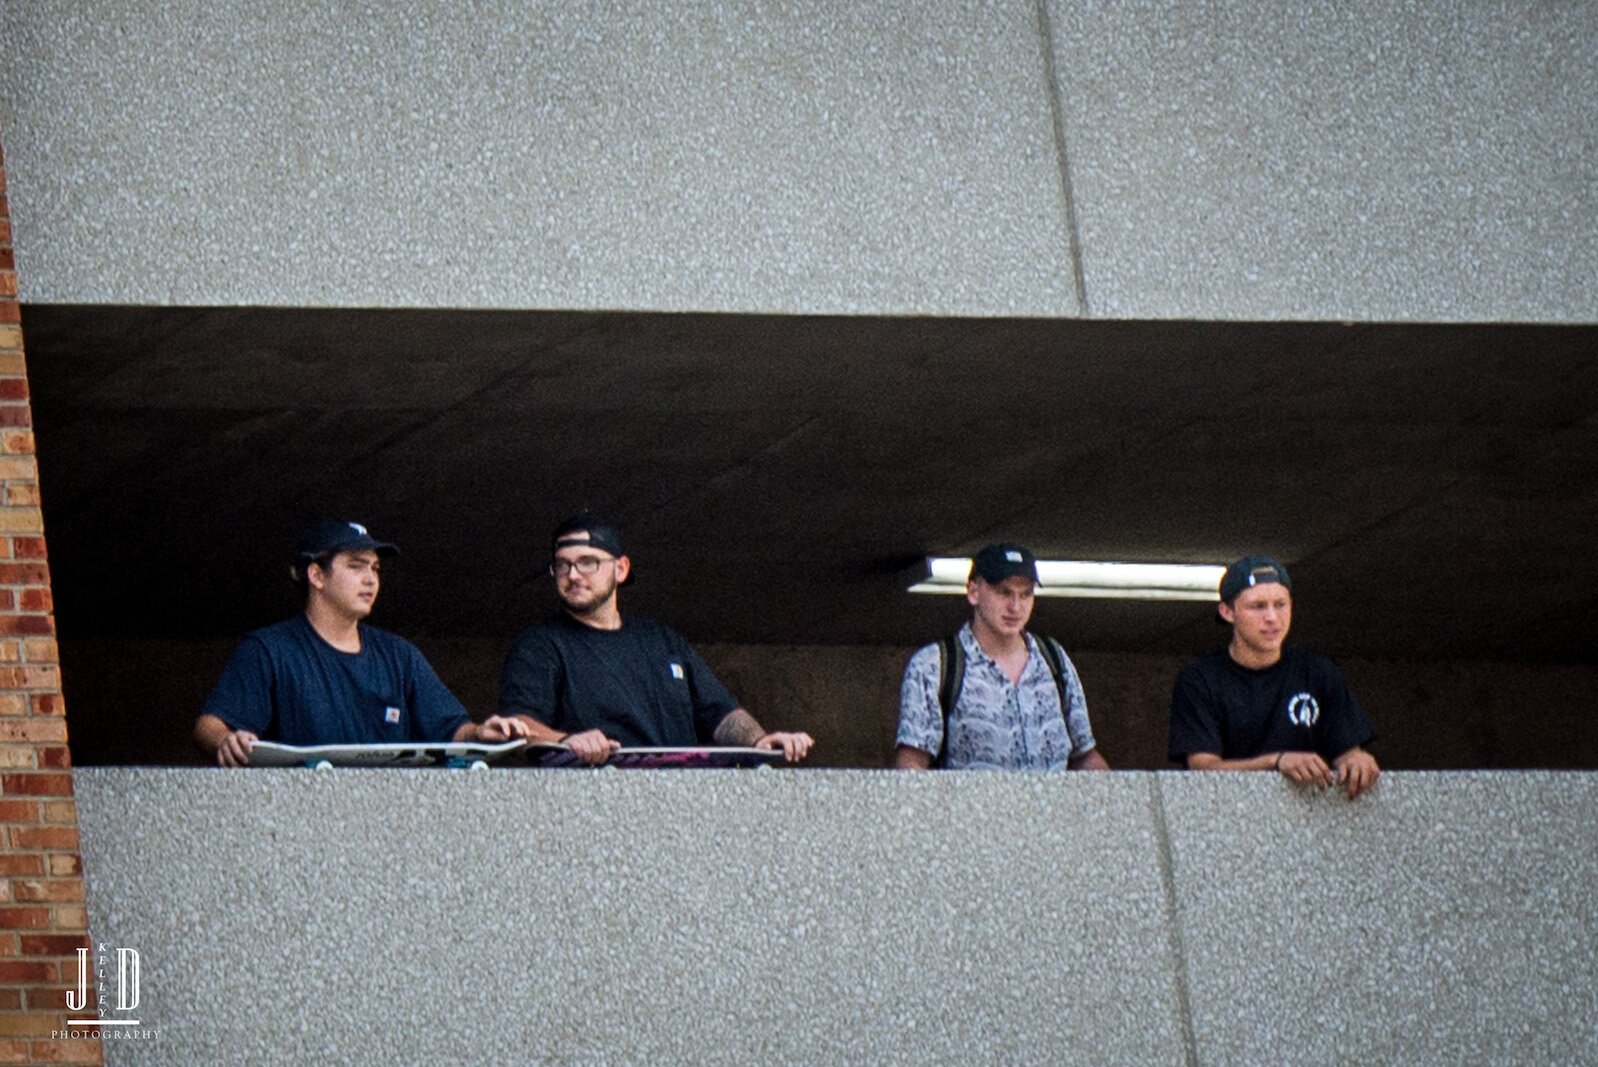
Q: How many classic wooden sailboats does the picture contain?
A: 0